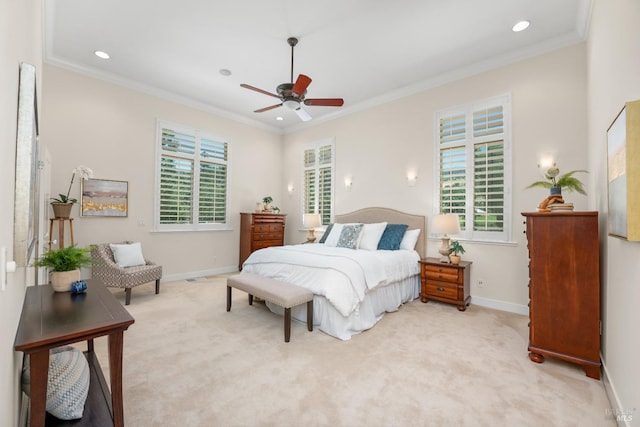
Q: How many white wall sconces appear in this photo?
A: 4